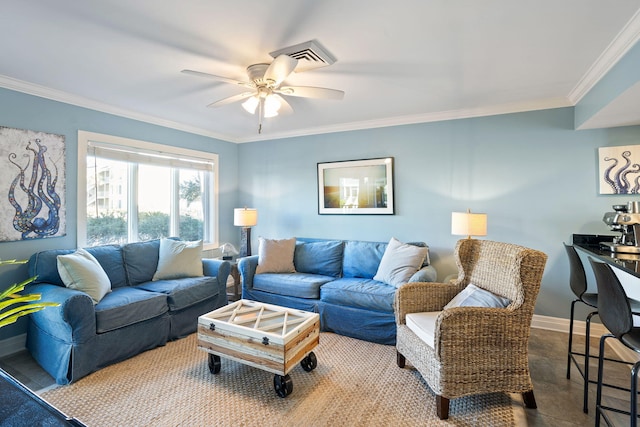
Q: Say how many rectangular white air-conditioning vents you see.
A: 1